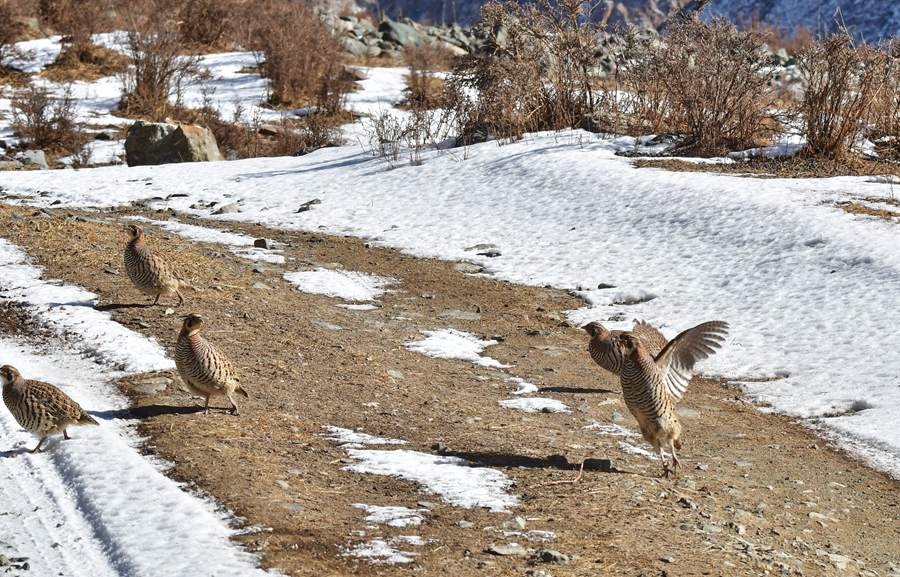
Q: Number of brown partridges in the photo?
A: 5